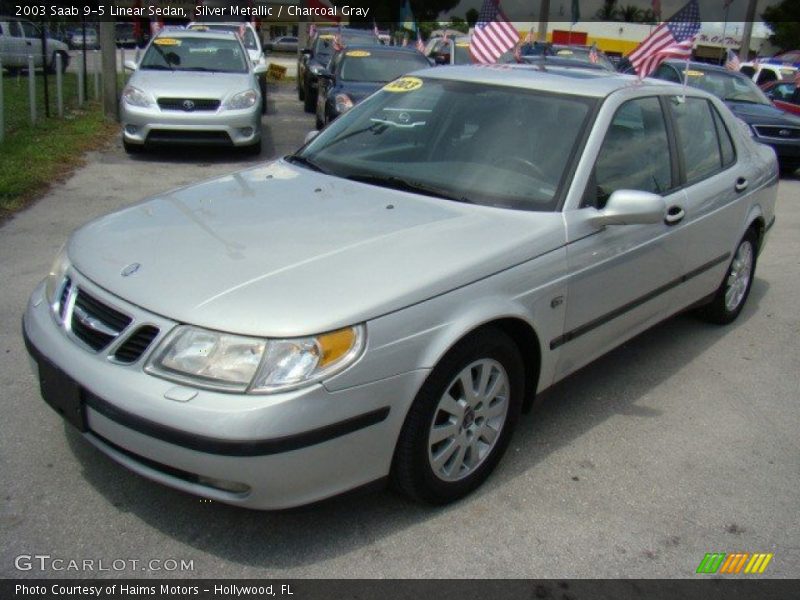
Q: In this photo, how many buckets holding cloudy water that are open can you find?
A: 0